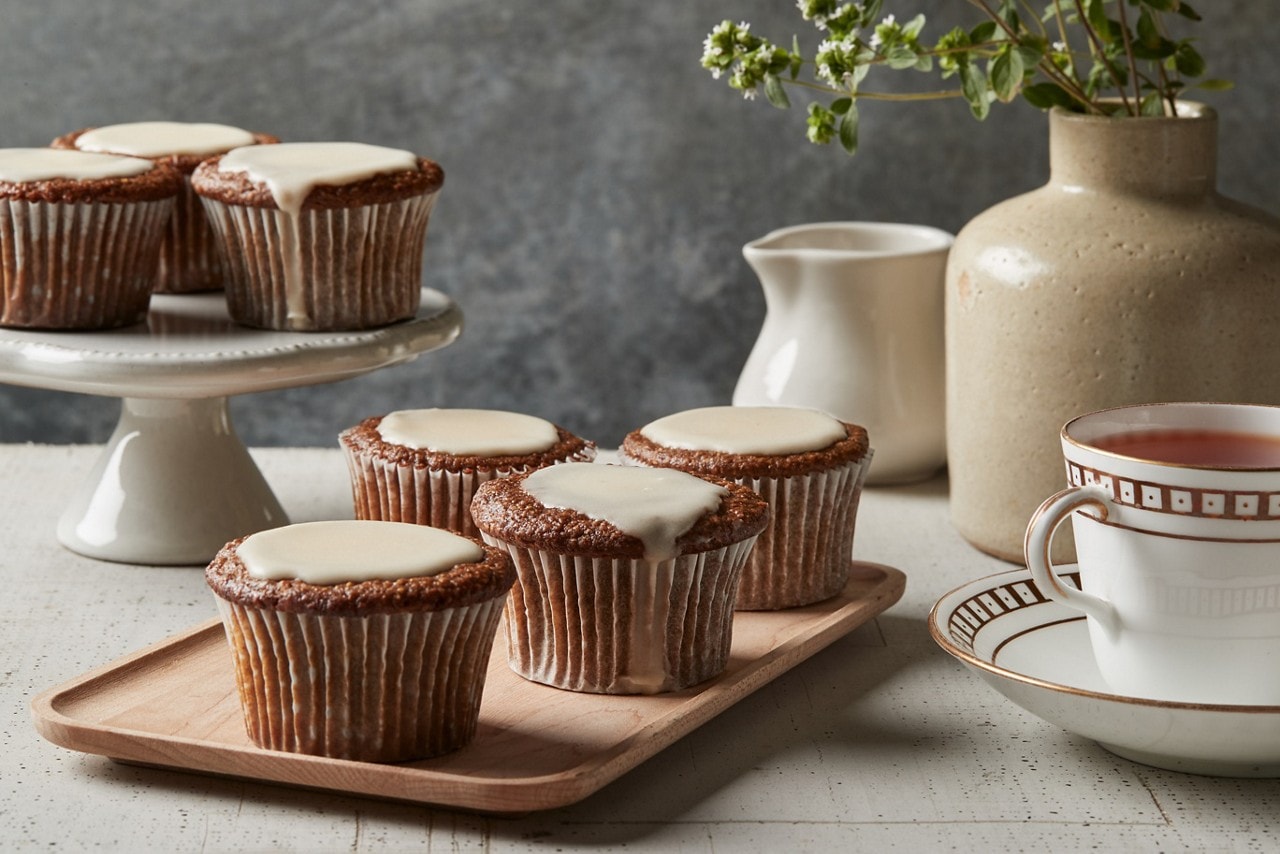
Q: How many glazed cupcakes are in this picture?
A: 7